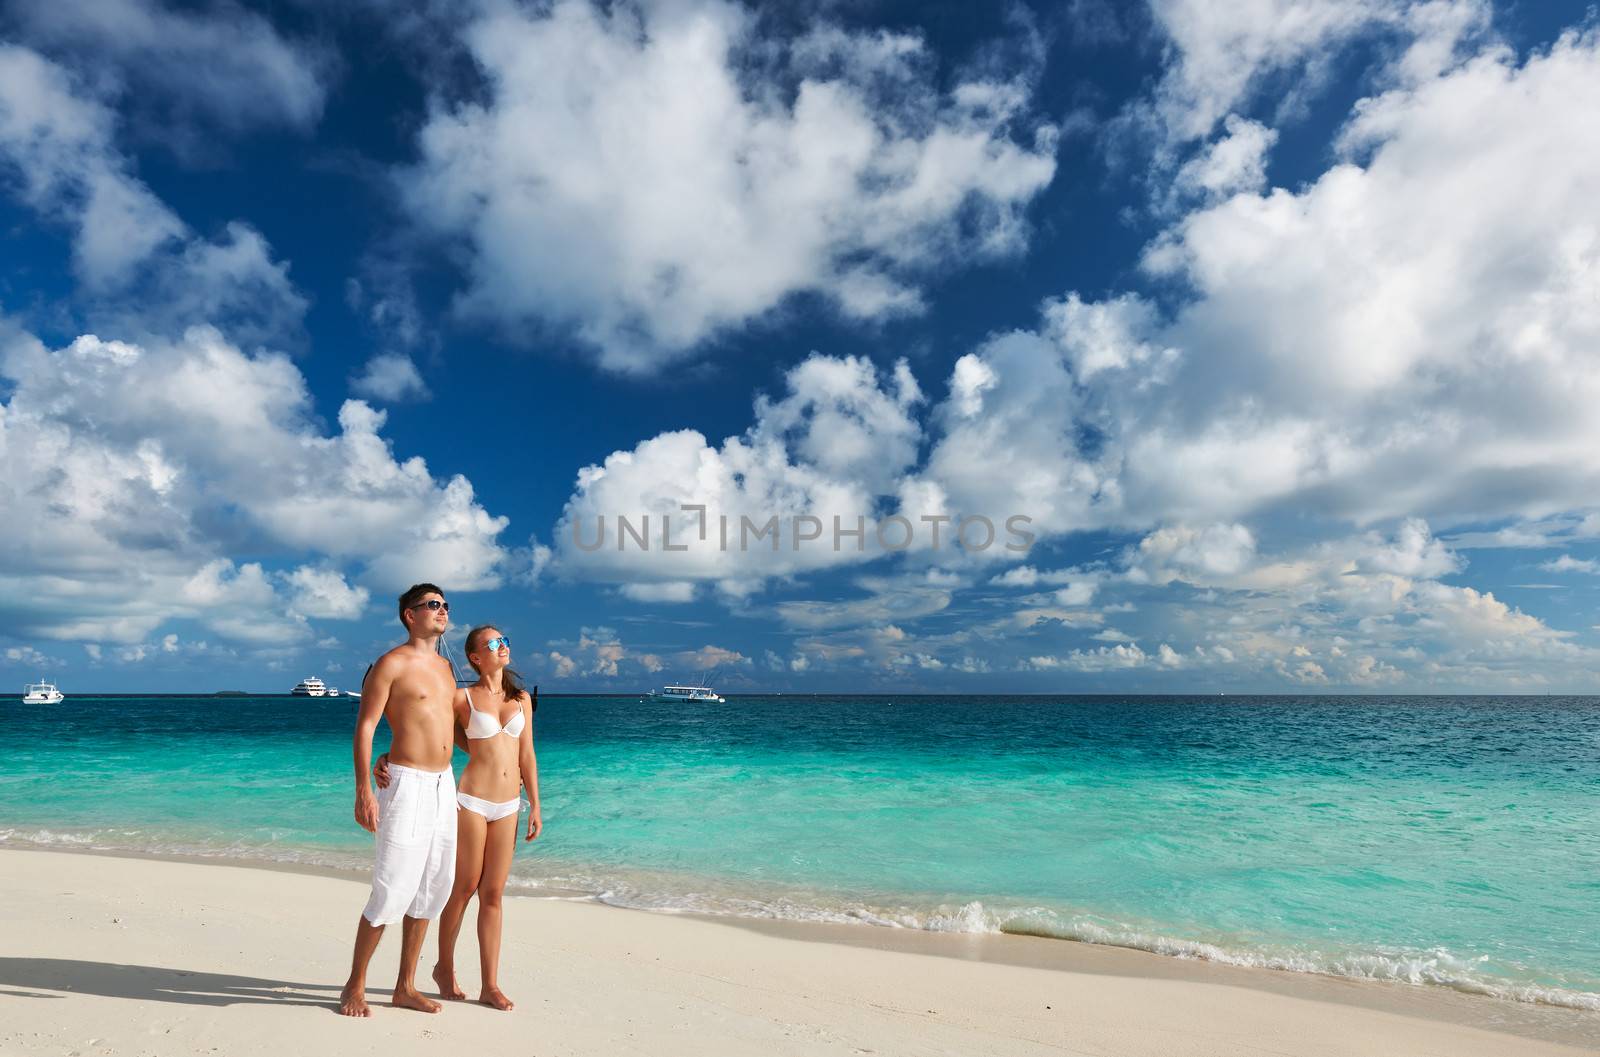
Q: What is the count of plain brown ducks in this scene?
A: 0